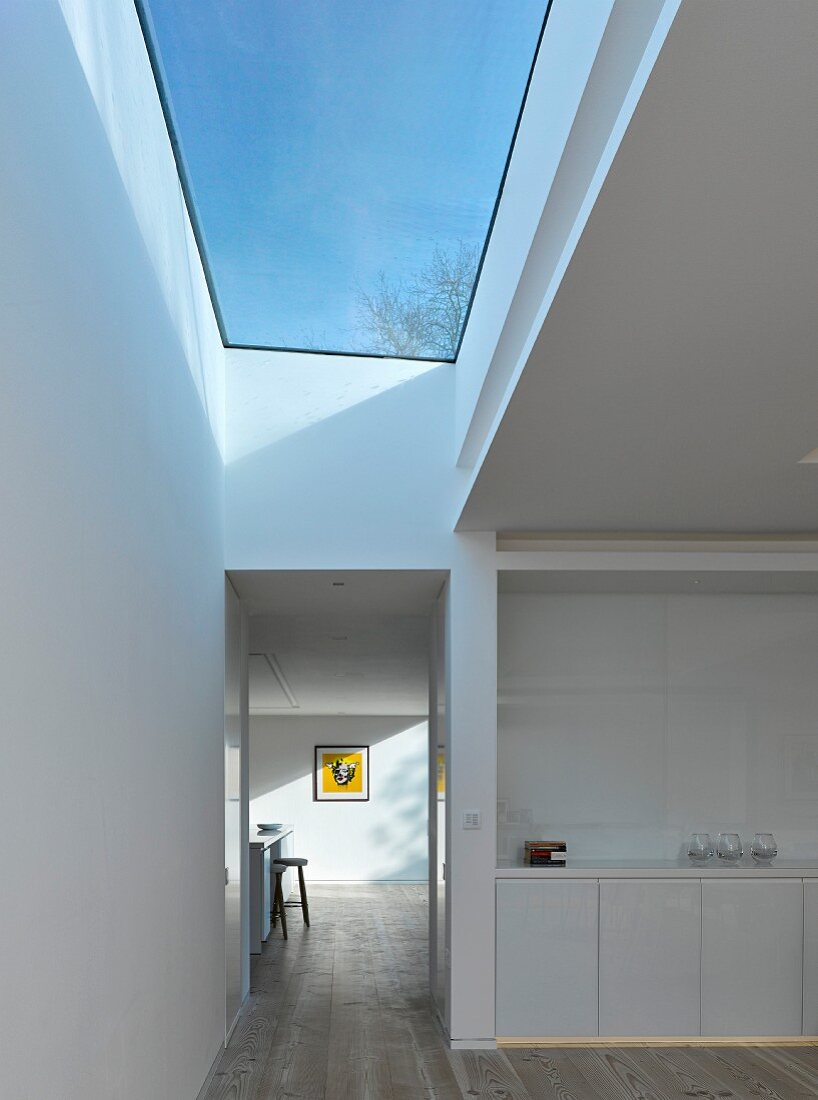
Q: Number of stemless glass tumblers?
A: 3